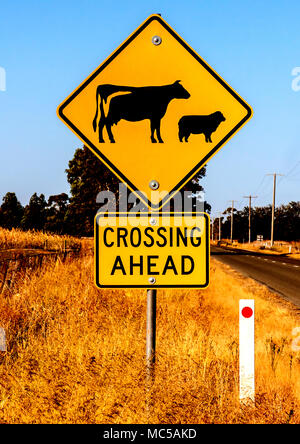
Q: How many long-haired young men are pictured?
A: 0